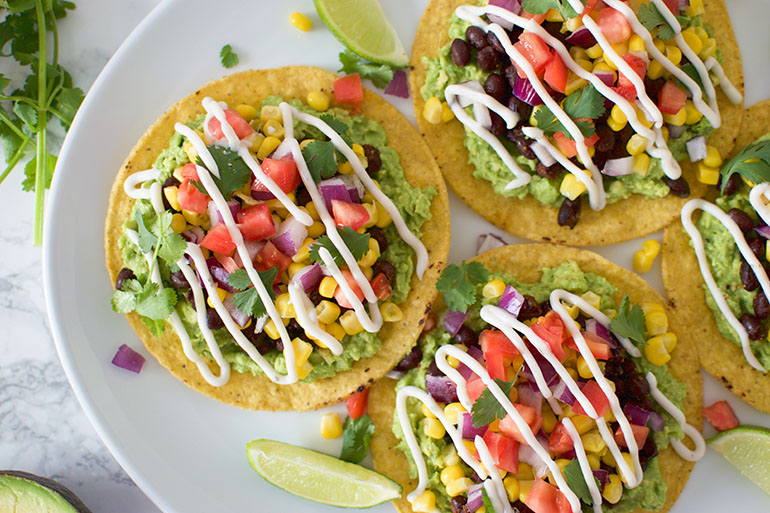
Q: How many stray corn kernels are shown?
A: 4